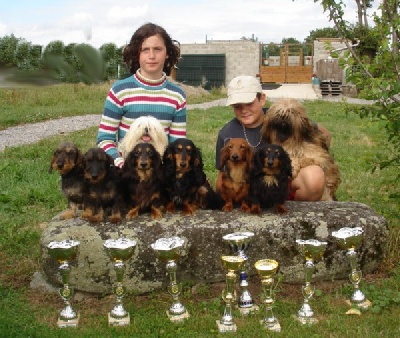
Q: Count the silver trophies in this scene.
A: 6